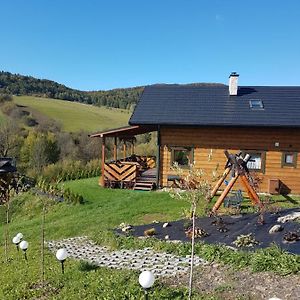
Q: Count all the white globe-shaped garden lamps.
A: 5